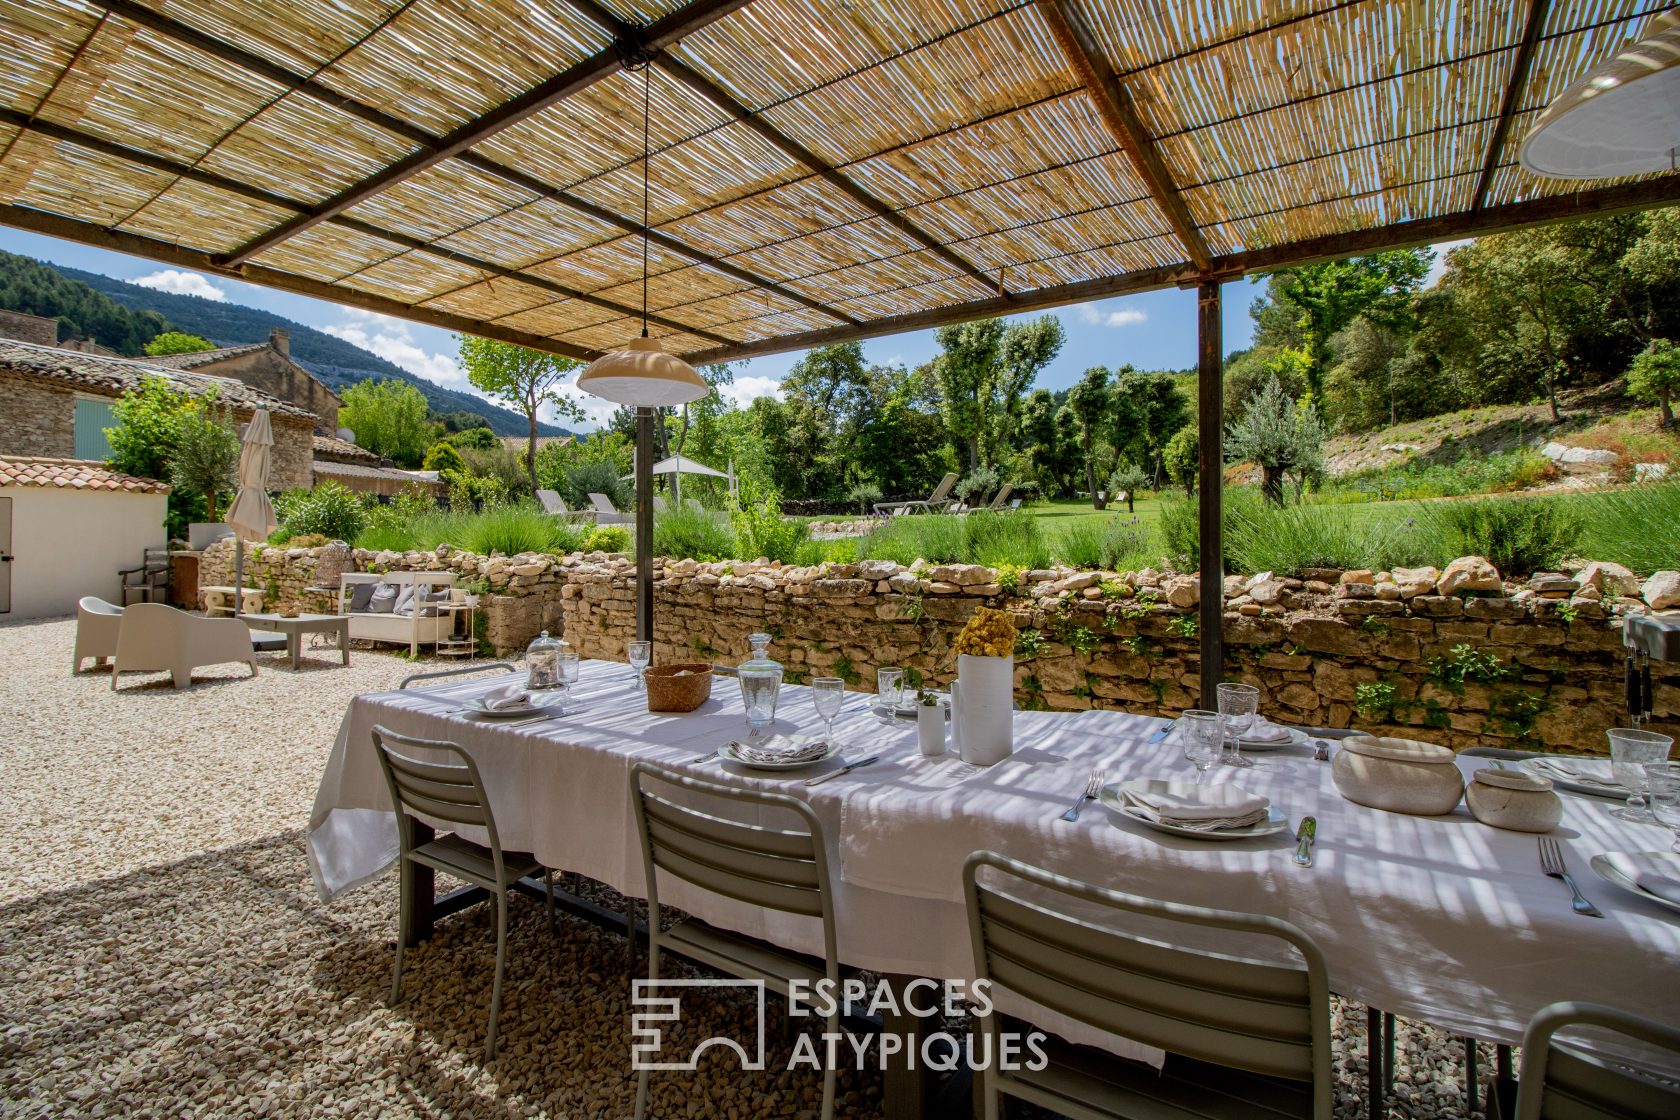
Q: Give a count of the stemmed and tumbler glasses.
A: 8